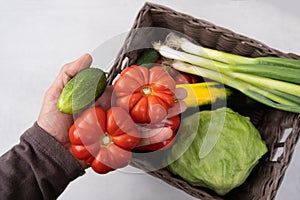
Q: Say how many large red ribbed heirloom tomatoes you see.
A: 2